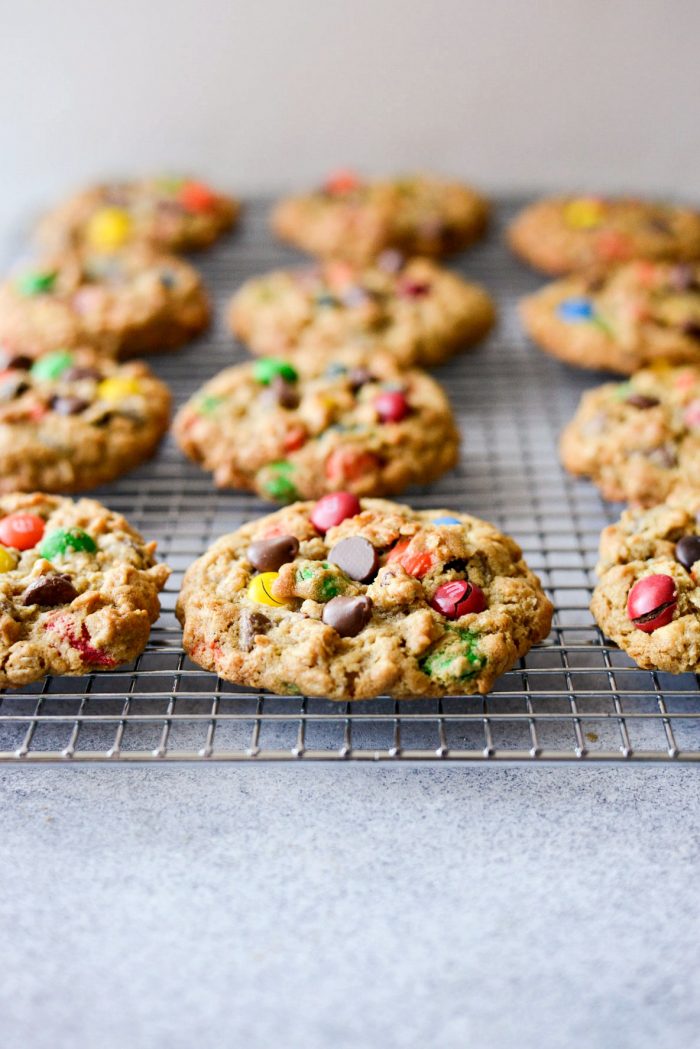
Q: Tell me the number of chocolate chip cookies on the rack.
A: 12